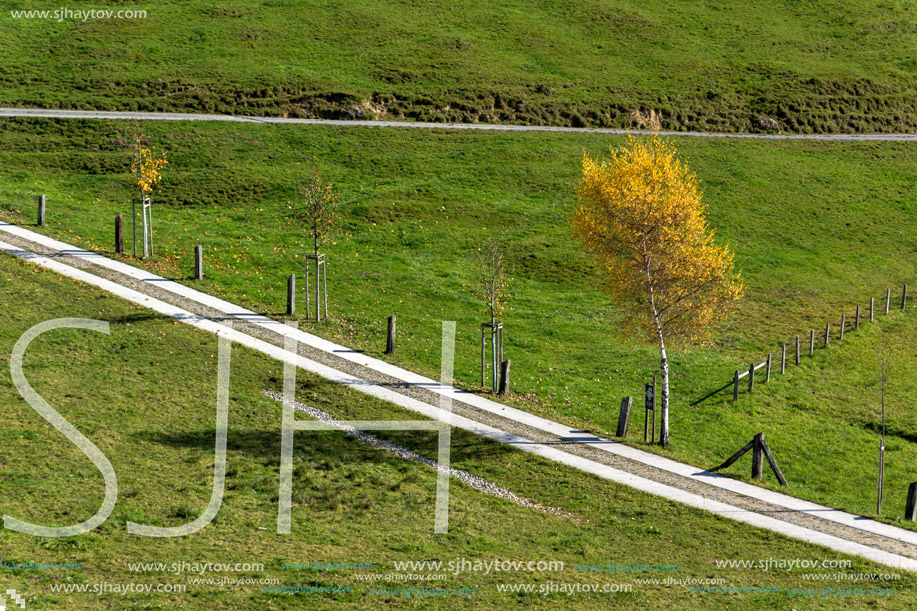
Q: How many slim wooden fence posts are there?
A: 12